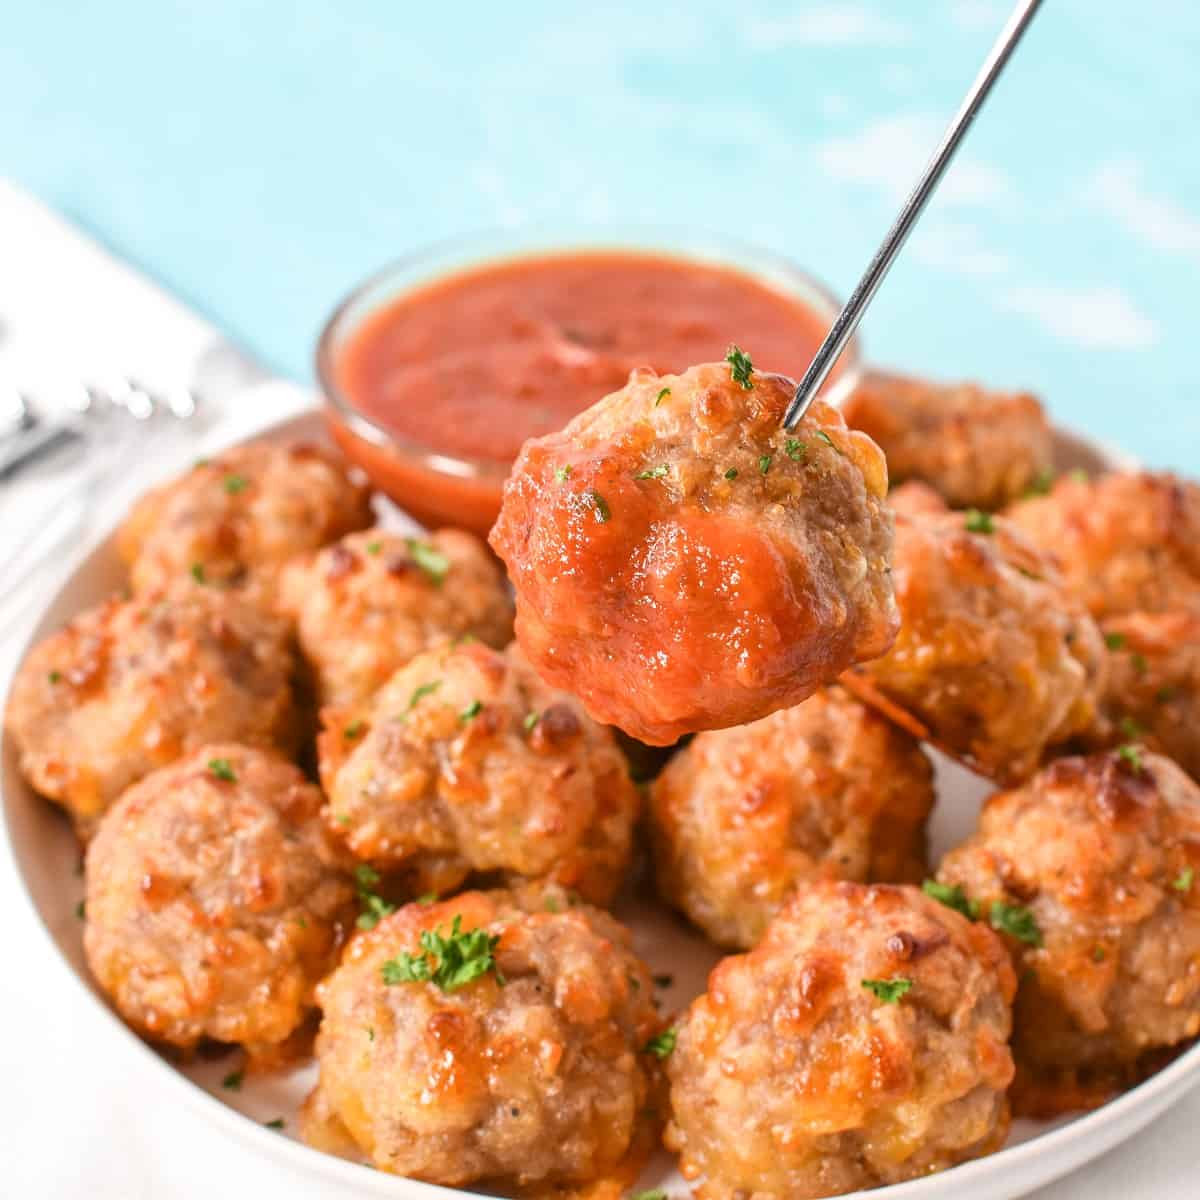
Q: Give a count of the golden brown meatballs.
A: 14